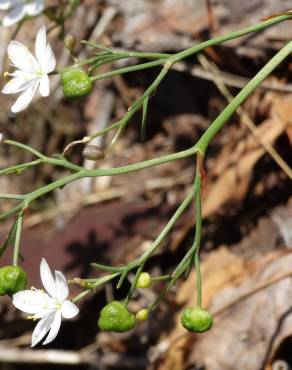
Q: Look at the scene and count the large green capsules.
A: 4